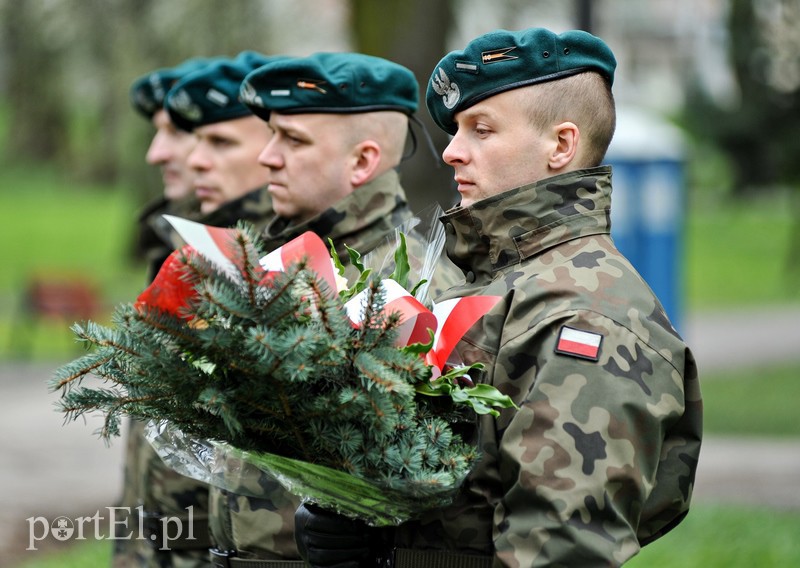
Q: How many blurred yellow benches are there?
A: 0